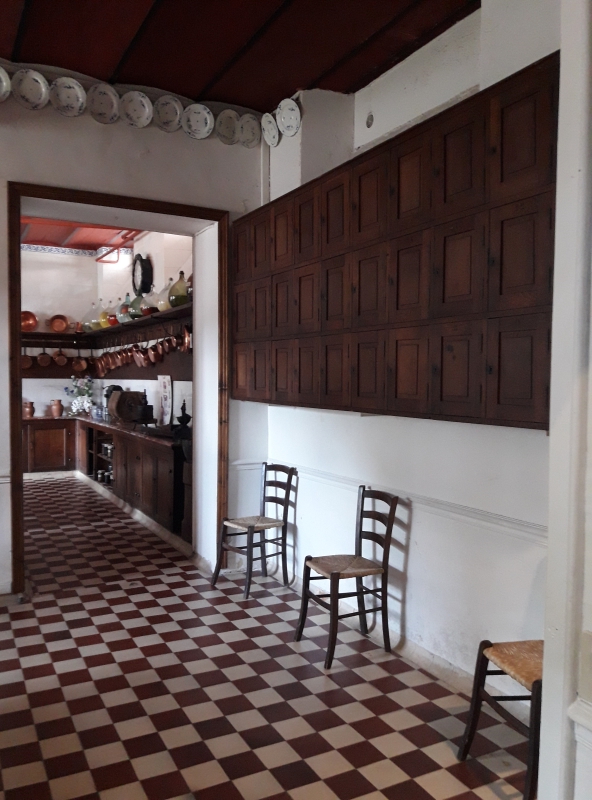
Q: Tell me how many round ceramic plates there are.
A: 11